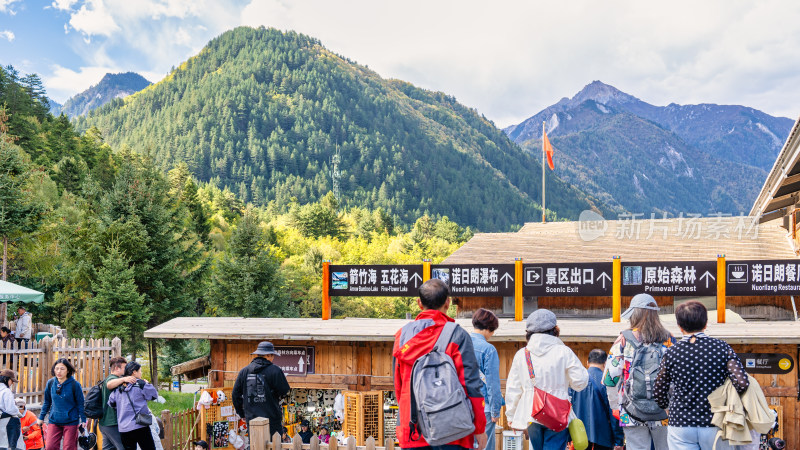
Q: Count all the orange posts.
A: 5